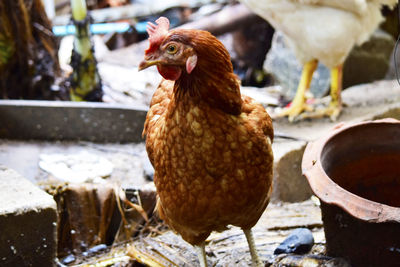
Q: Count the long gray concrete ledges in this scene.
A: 1